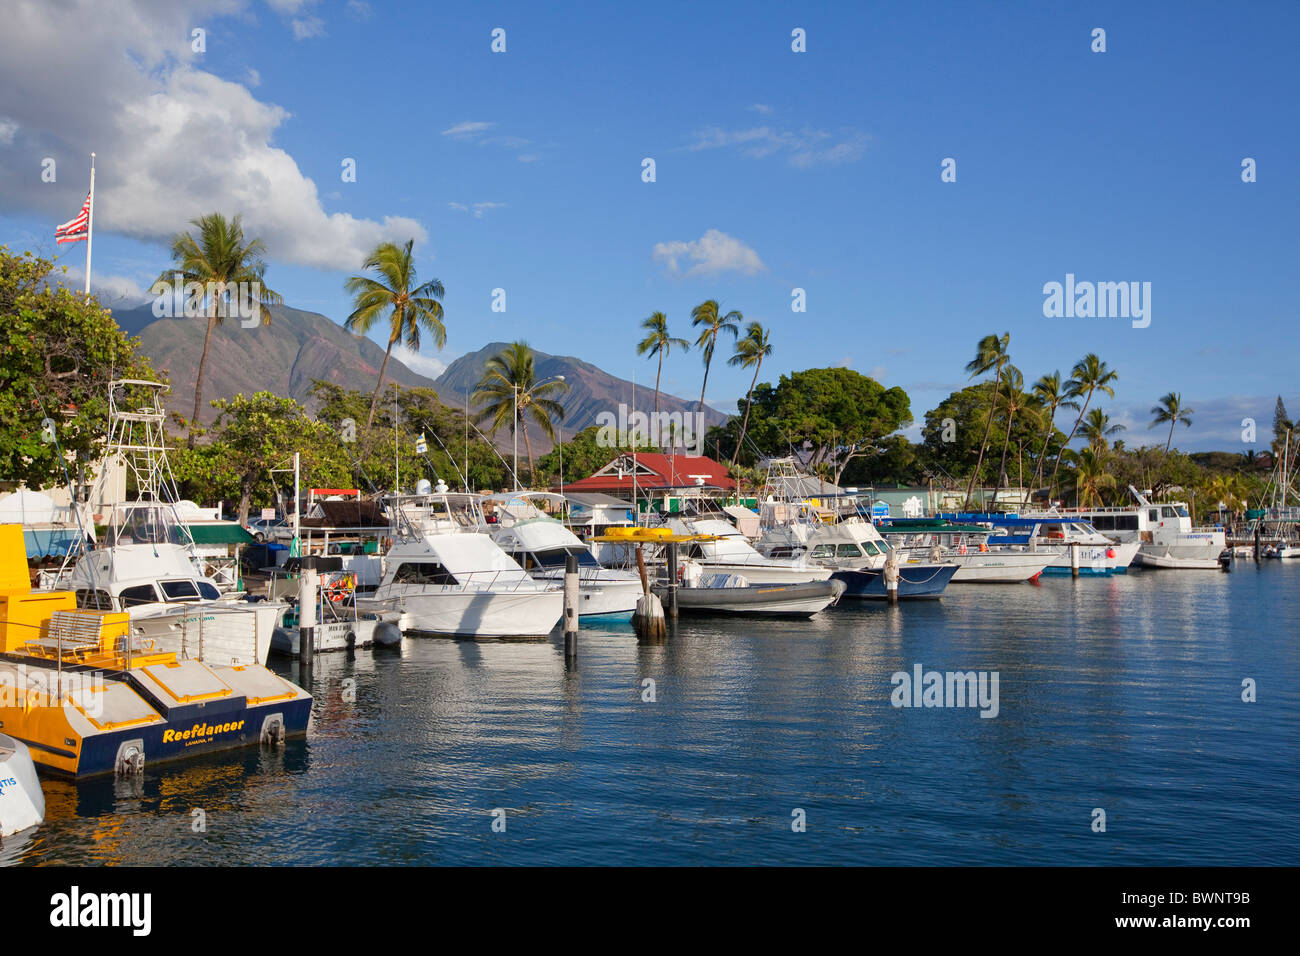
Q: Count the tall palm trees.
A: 12